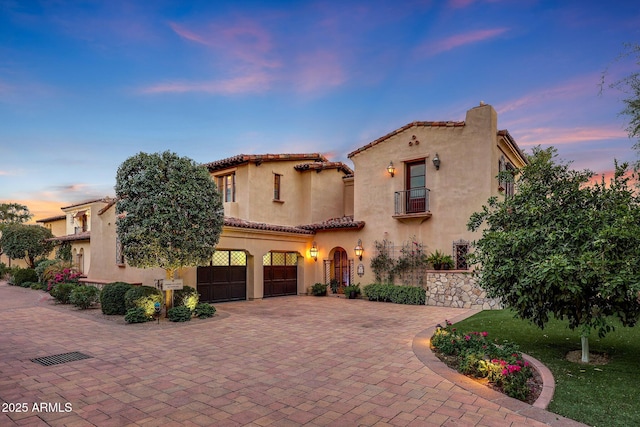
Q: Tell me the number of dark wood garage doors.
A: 2